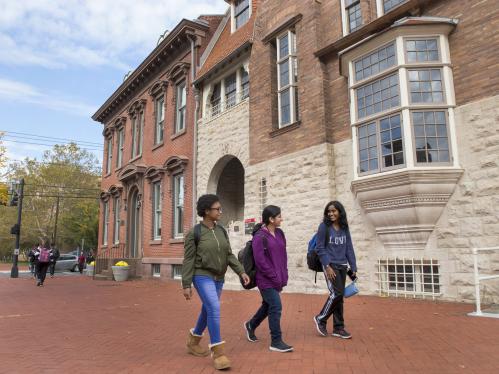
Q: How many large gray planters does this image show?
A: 2